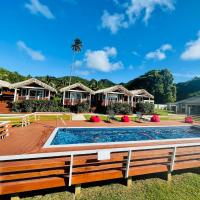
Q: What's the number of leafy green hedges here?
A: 4